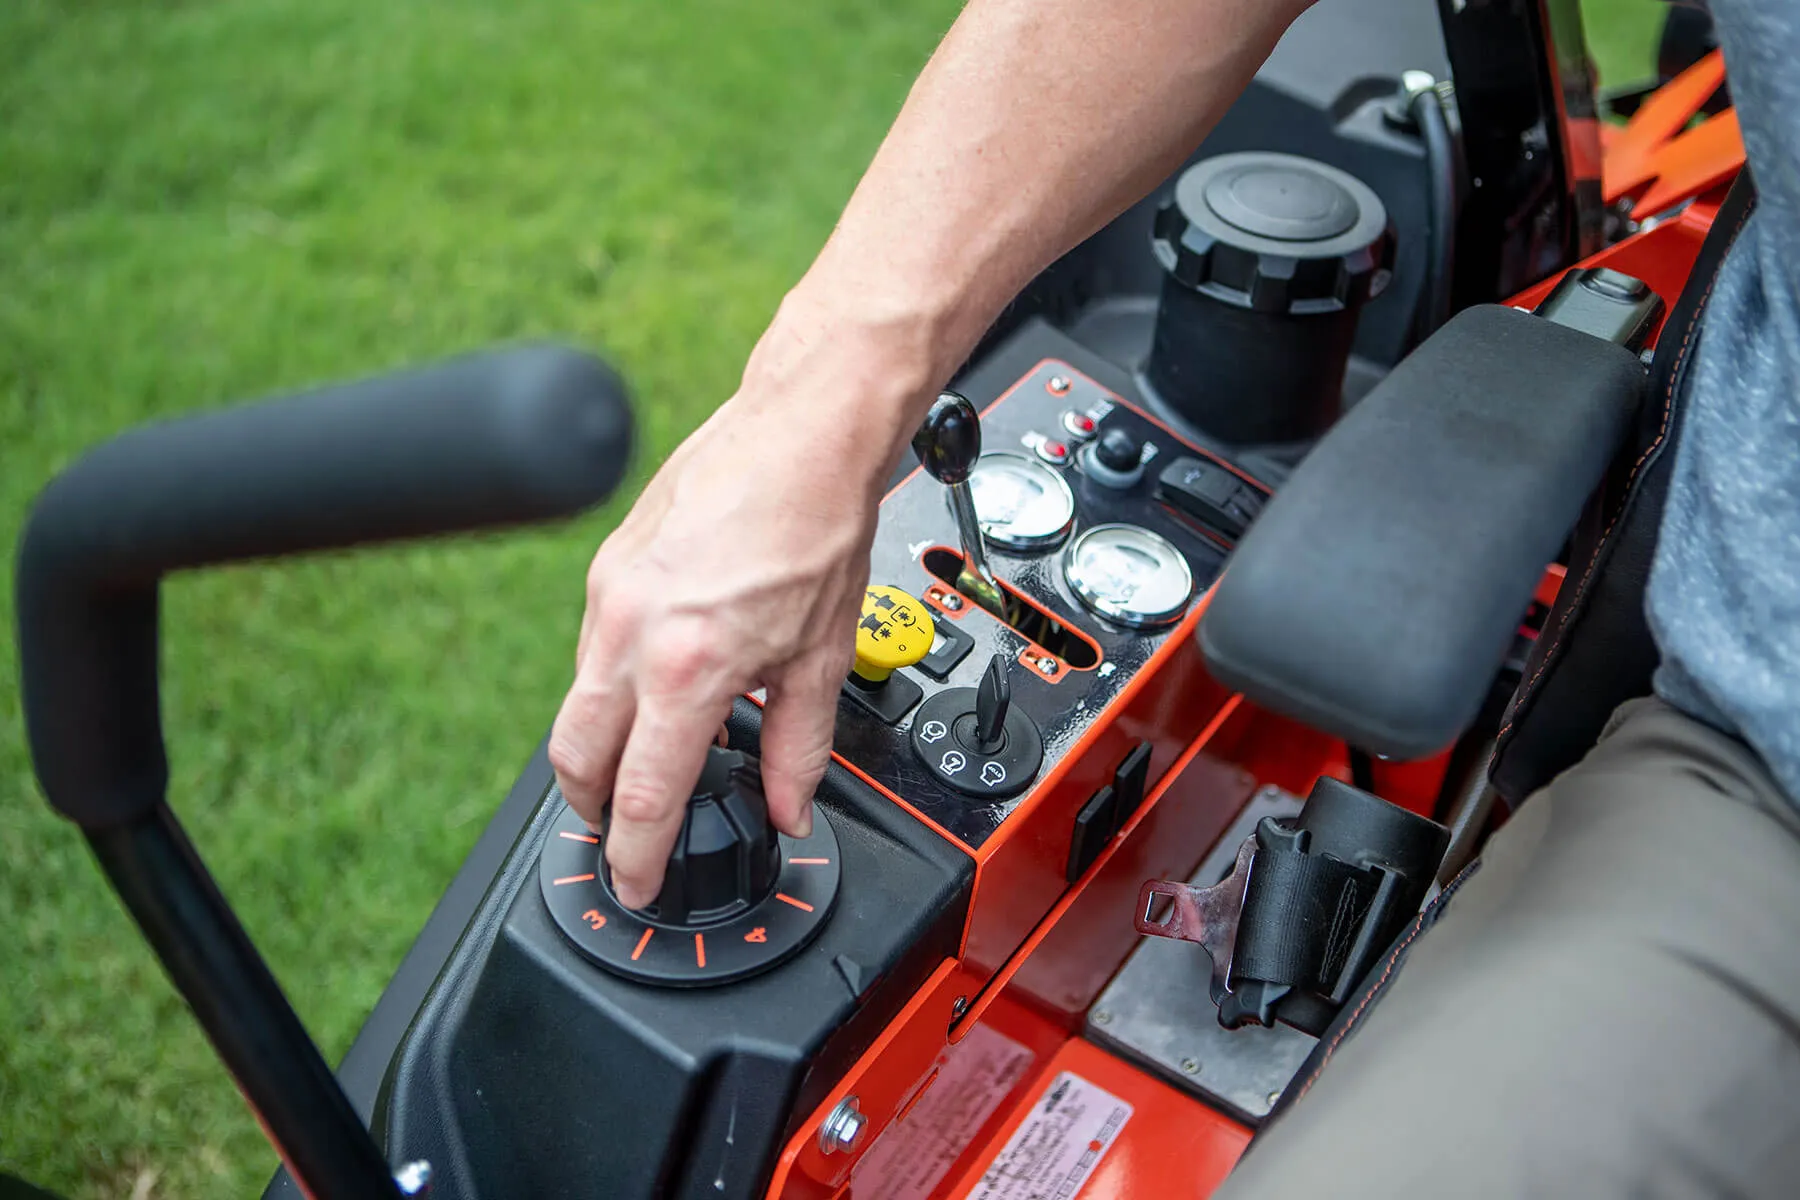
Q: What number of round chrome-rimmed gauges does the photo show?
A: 2